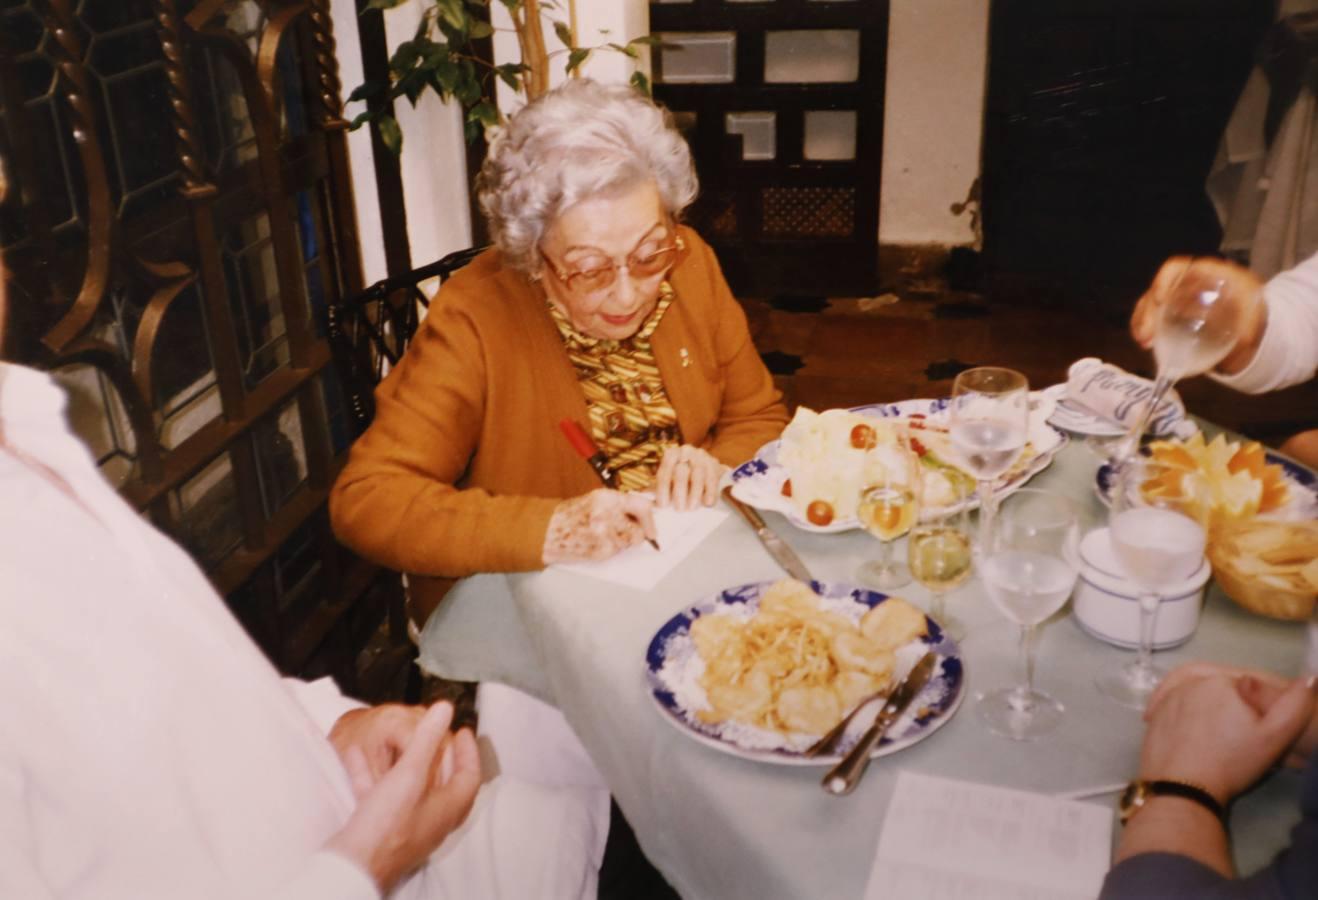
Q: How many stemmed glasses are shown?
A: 6